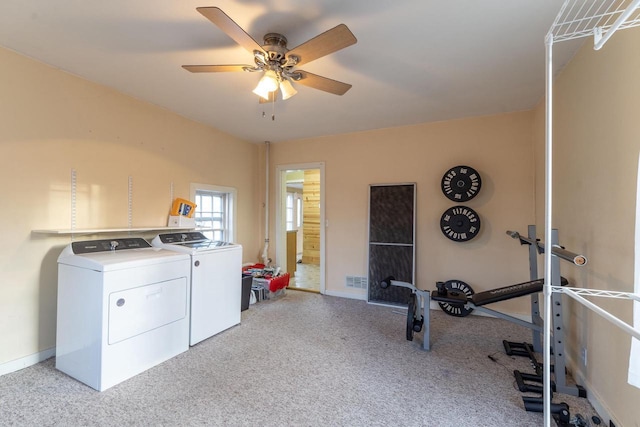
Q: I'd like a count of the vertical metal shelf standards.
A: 3